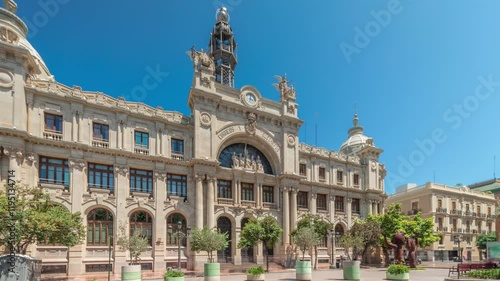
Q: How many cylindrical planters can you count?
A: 7